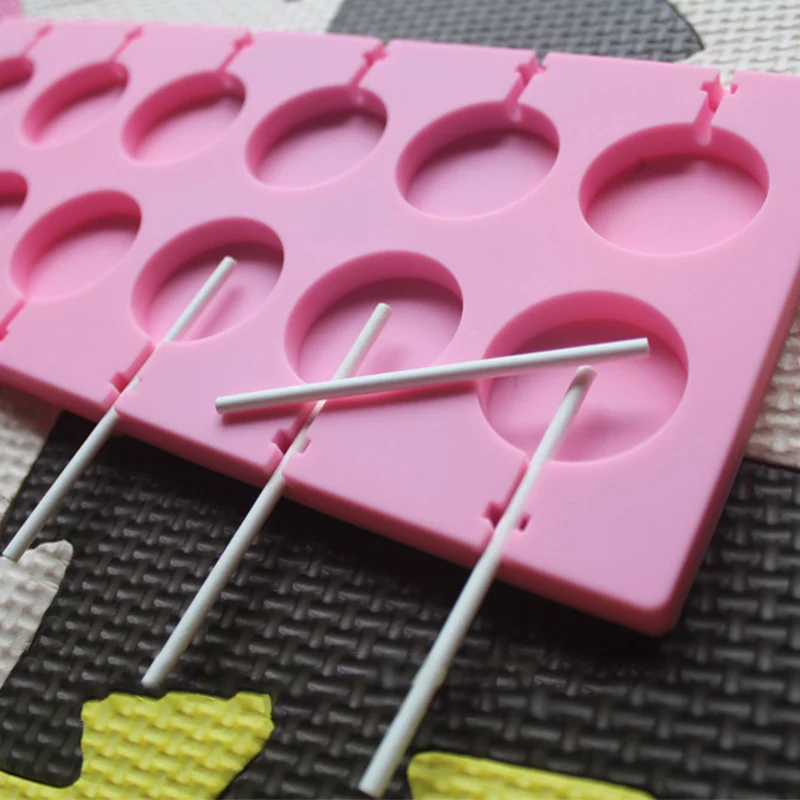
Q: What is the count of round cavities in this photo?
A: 11